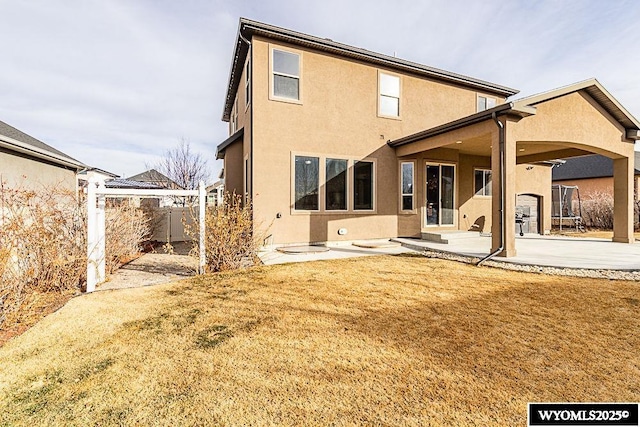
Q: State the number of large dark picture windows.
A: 3